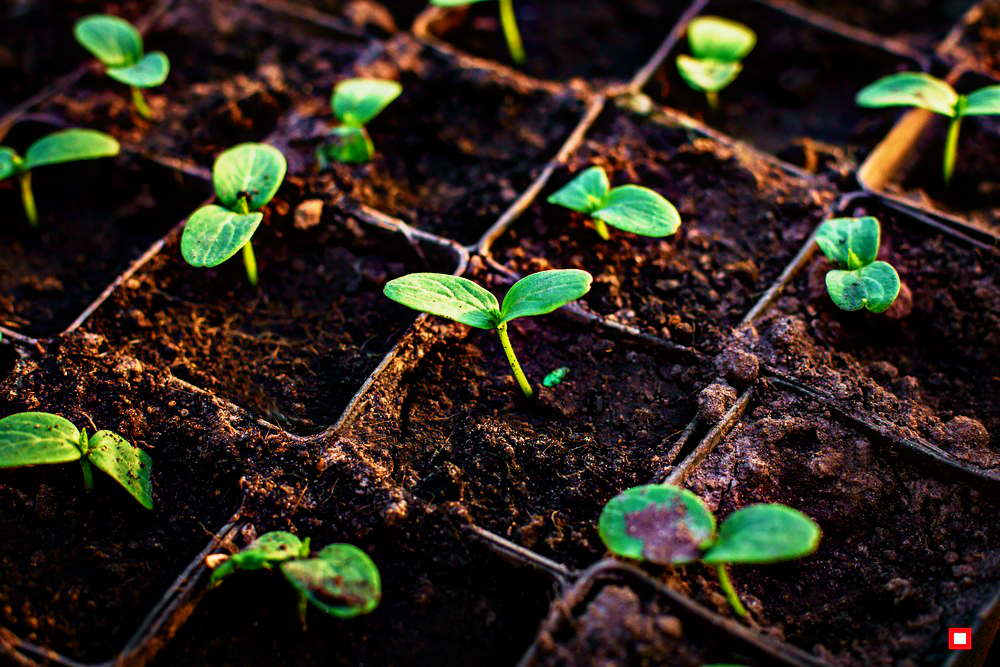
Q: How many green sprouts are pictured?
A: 13